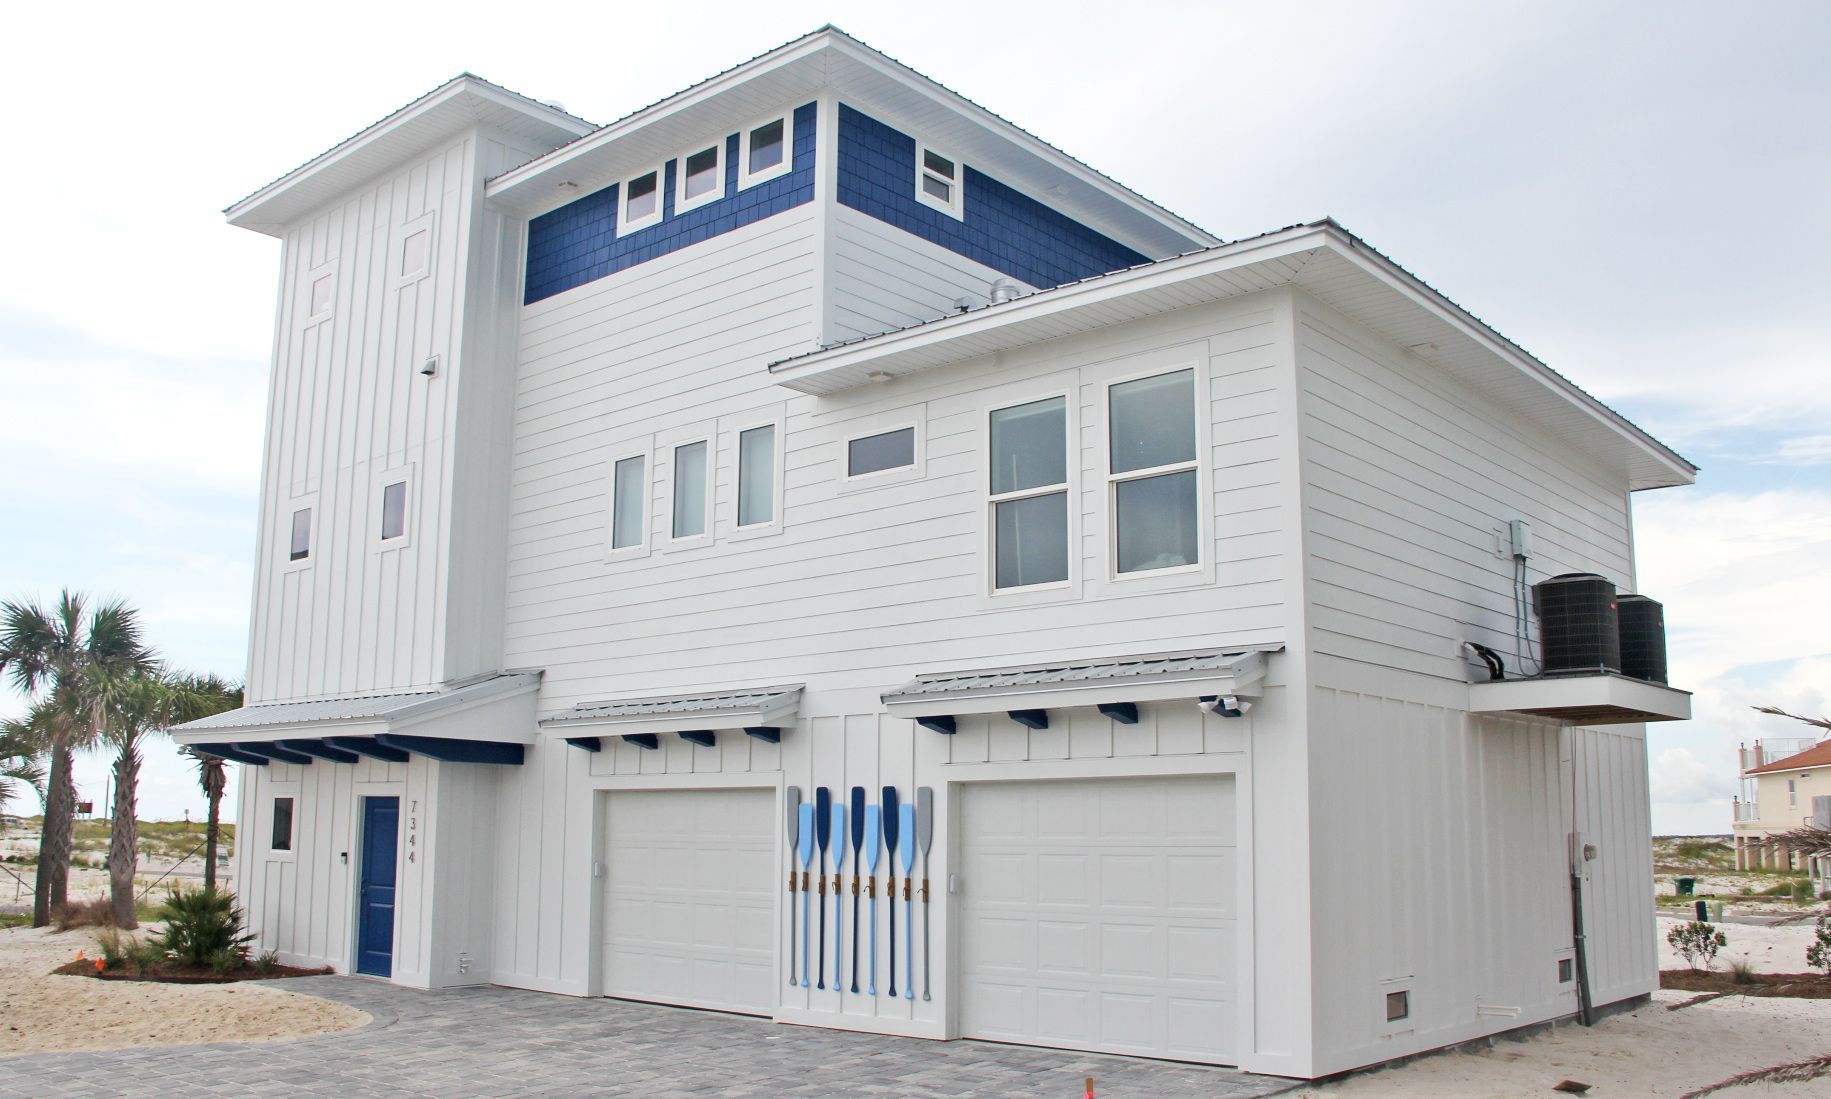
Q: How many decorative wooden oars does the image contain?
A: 9